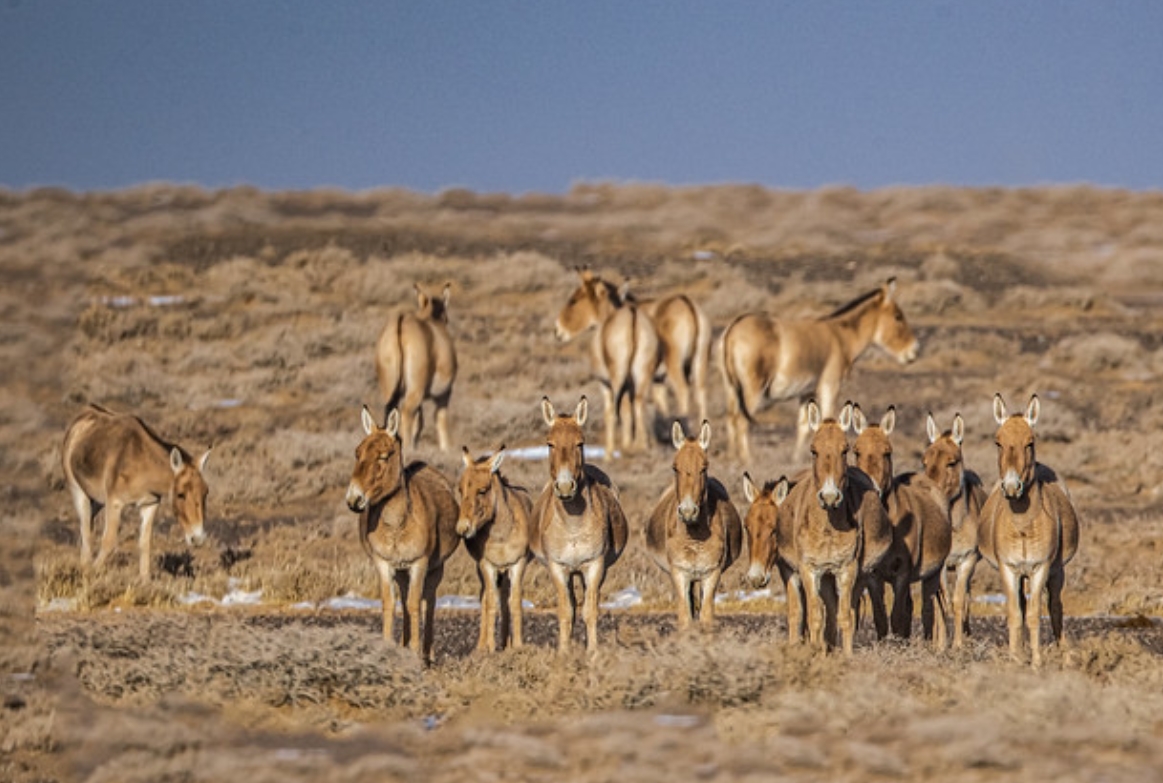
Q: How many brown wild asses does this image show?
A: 14